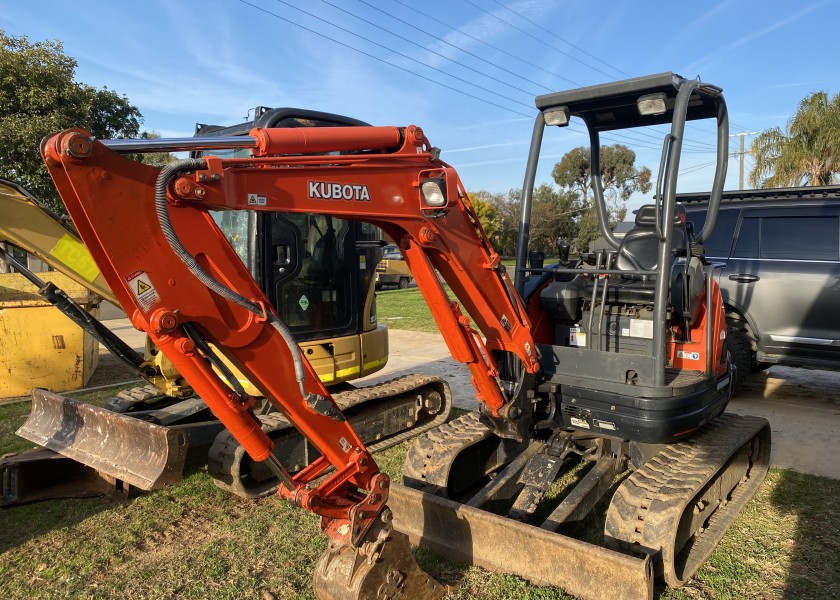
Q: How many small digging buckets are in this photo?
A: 1